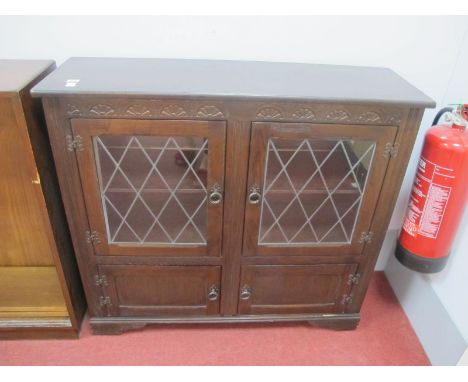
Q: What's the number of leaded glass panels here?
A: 2